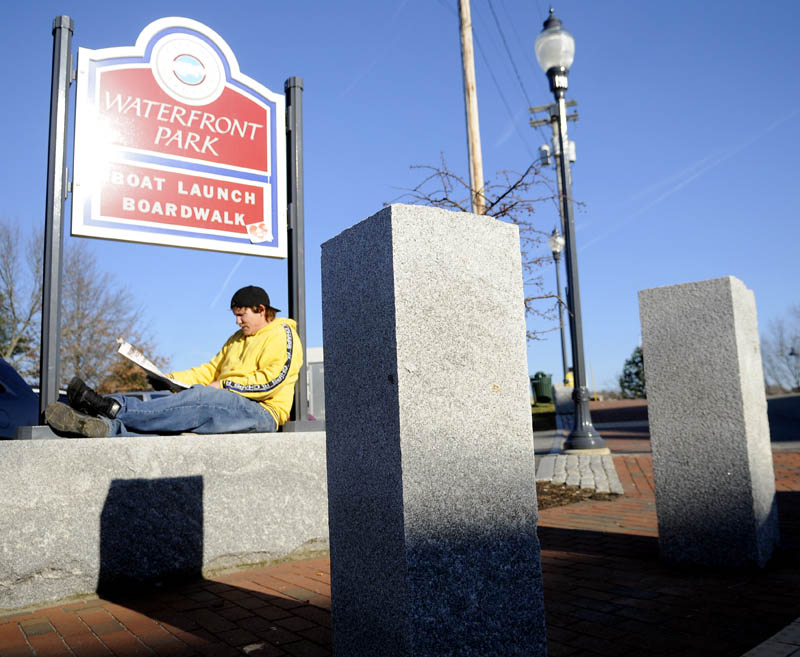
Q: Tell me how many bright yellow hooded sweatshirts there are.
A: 1